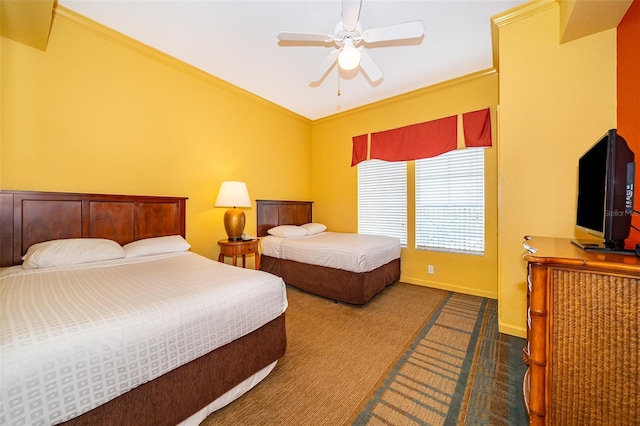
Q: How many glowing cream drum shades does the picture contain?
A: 1